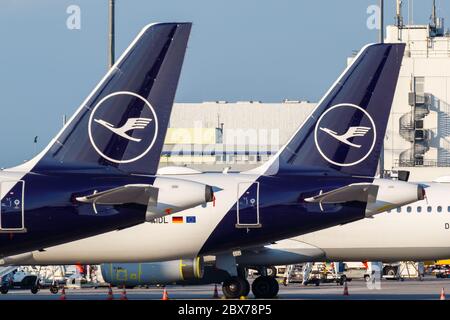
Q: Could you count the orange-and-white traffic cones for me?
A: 7